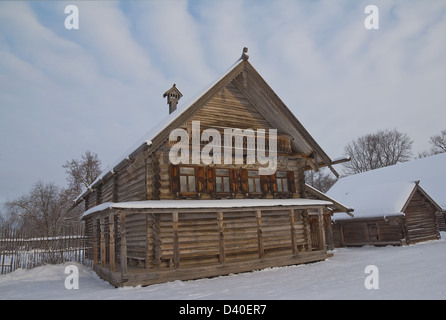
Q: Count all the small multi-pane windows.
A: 4